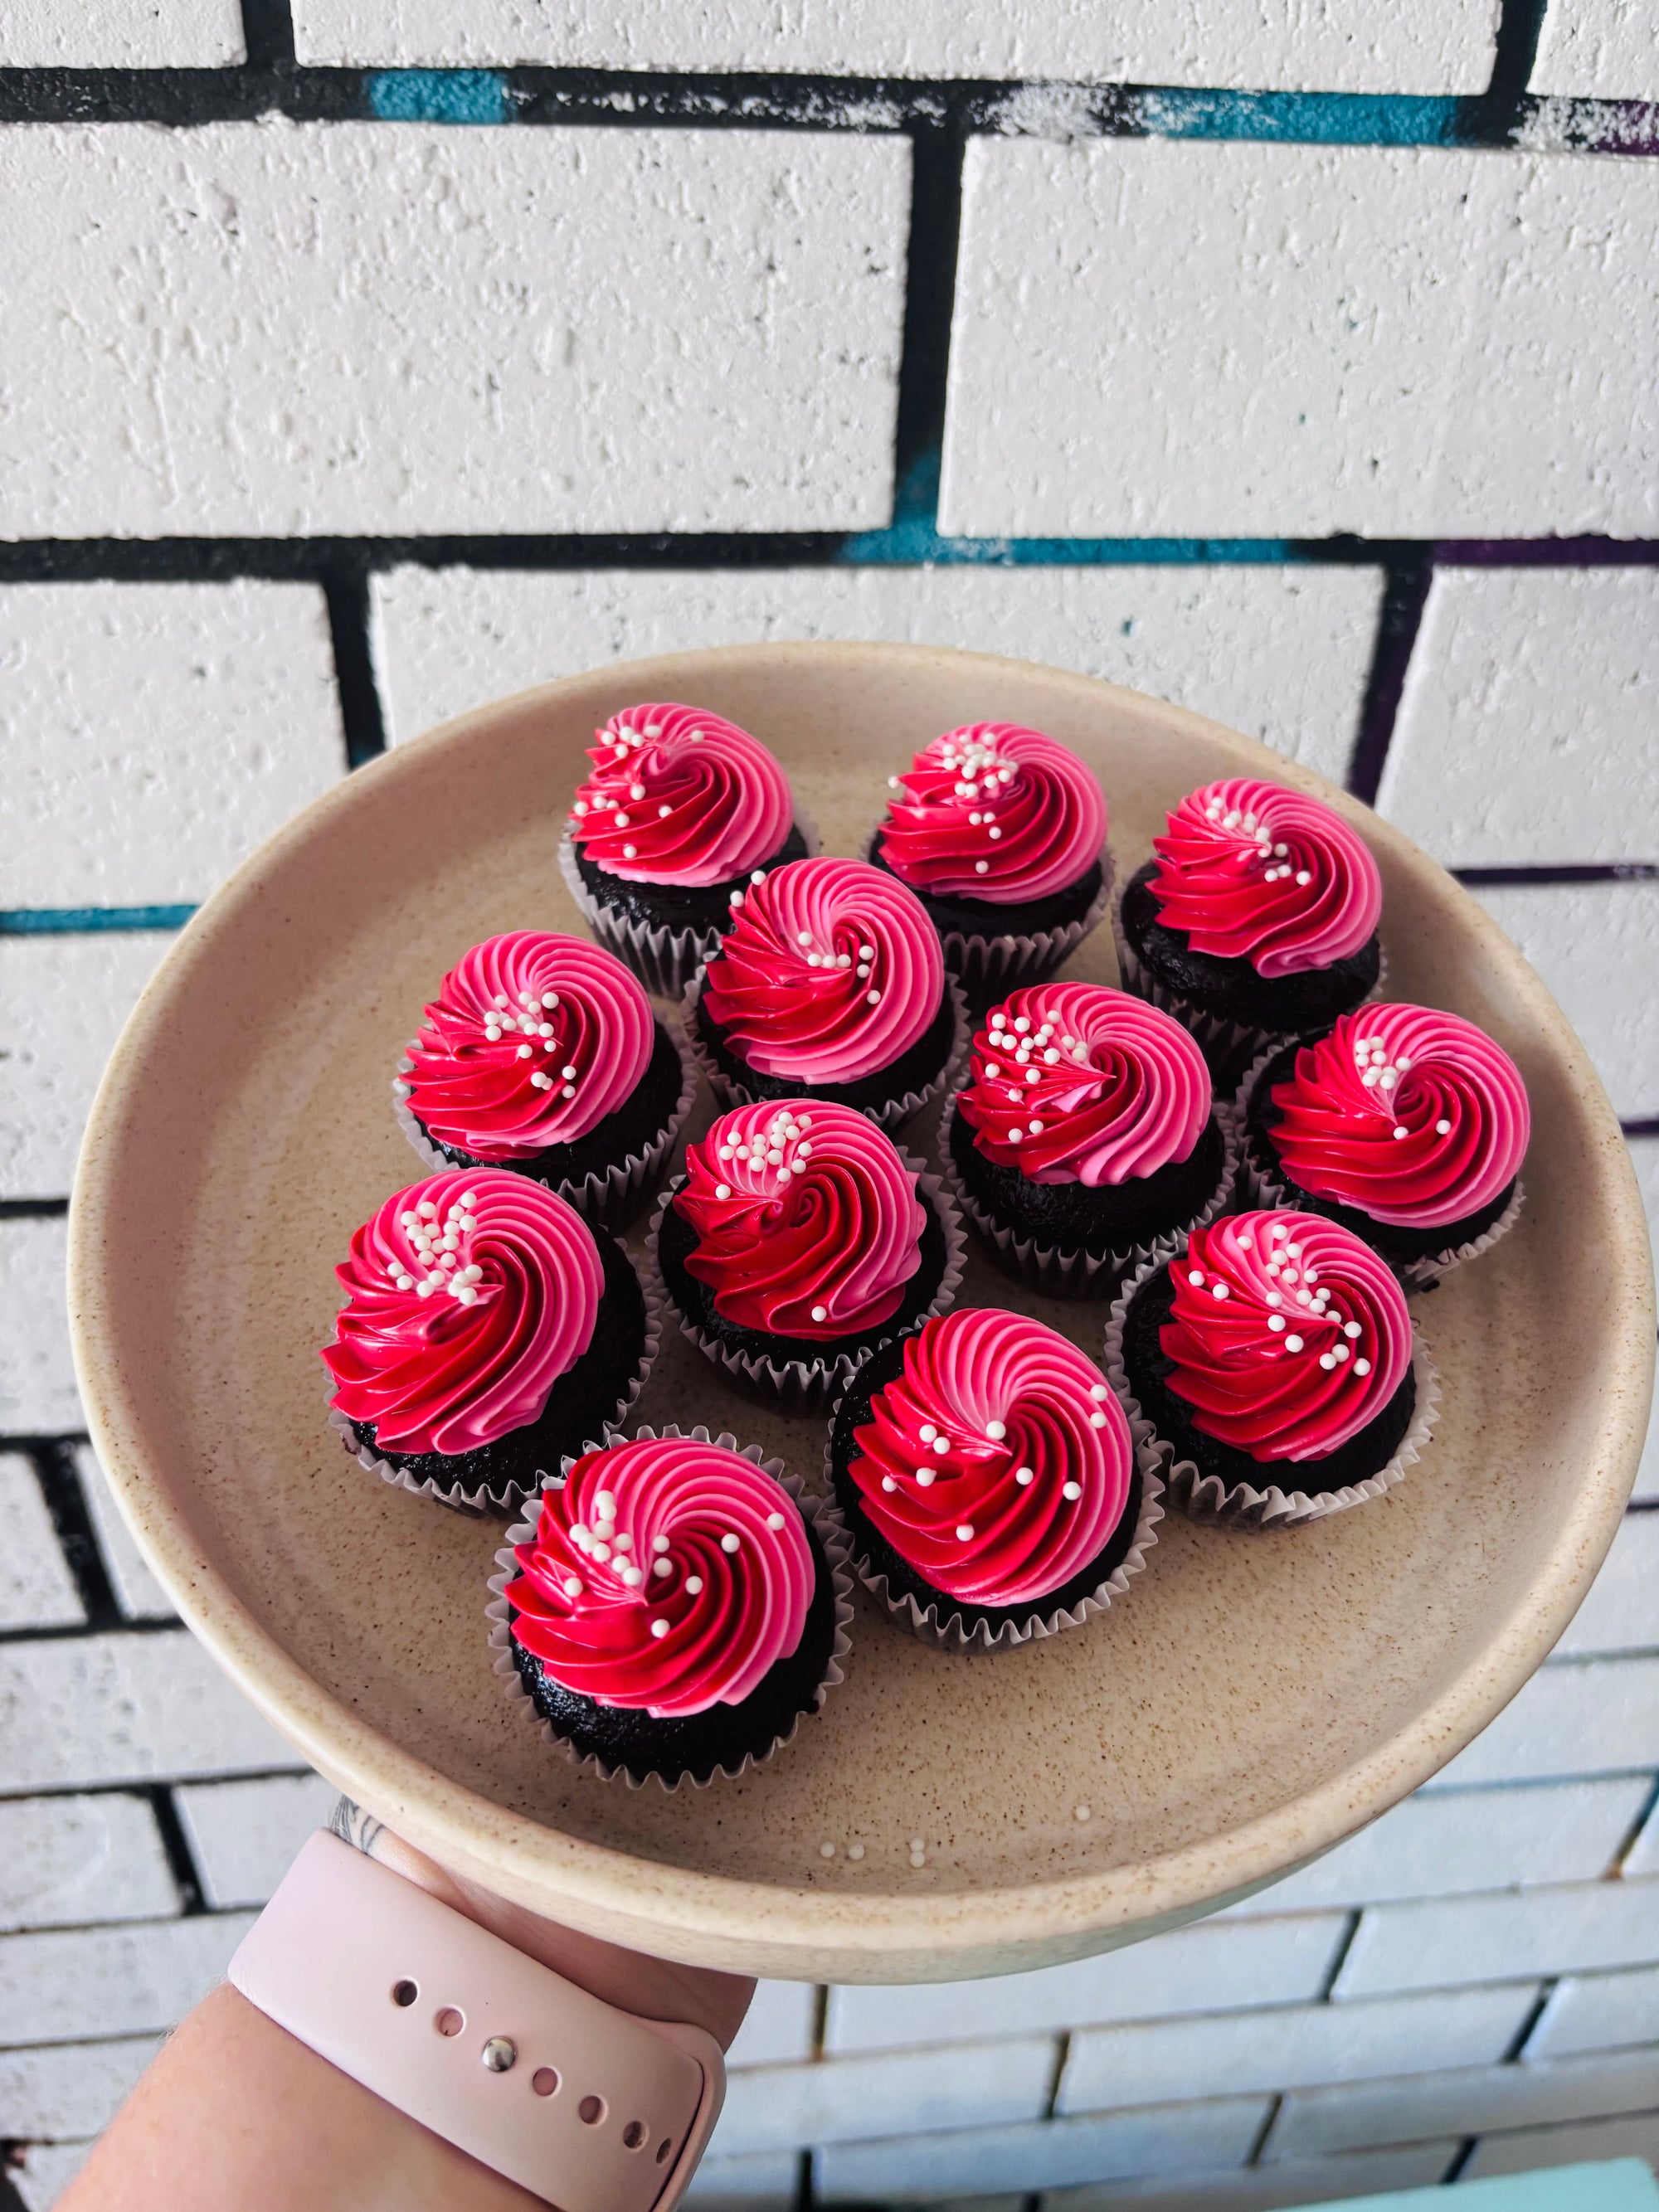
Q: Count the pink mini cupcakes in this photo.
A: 12